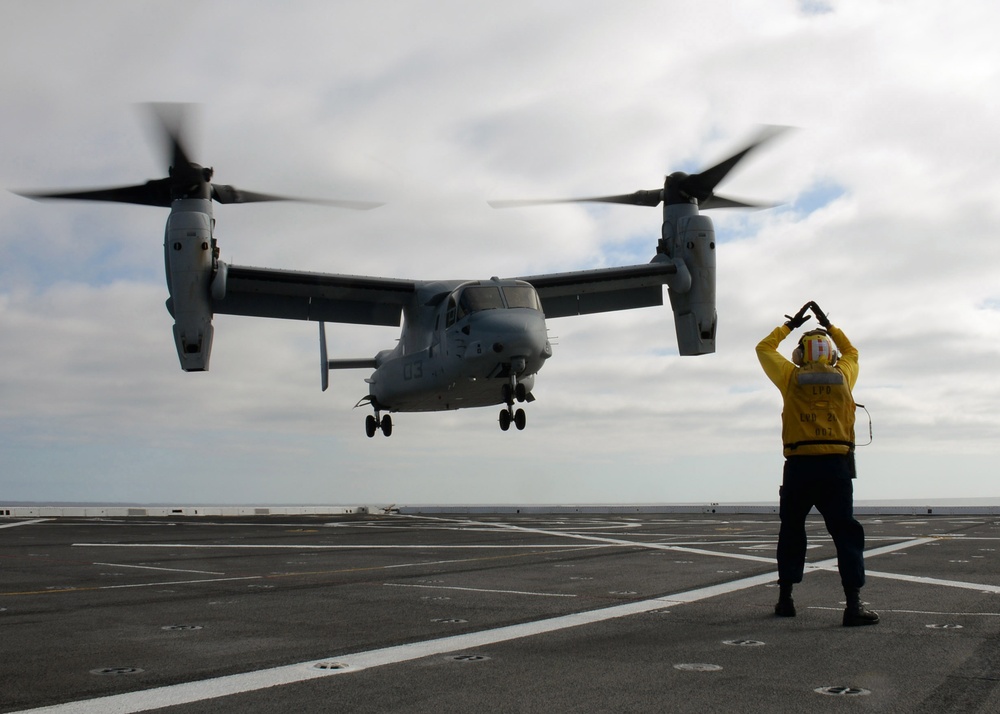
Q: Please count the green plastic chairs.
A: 0